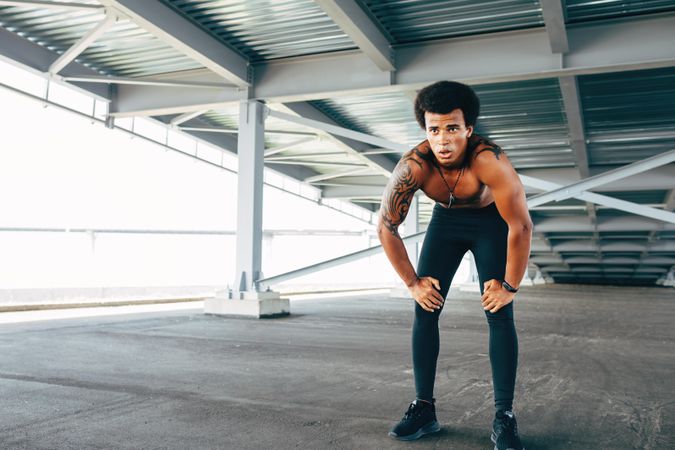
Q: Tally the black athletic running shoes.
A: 2